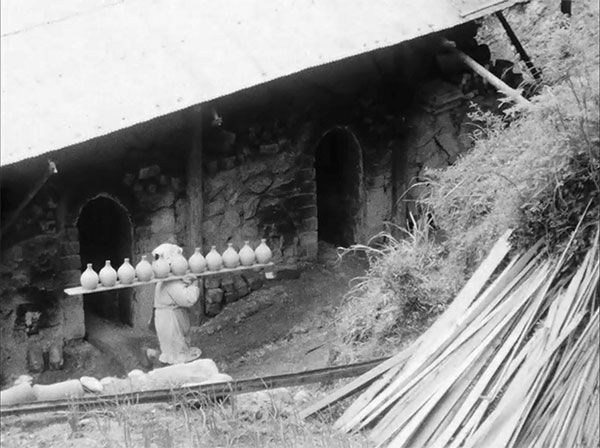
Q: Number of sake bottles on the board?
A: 11